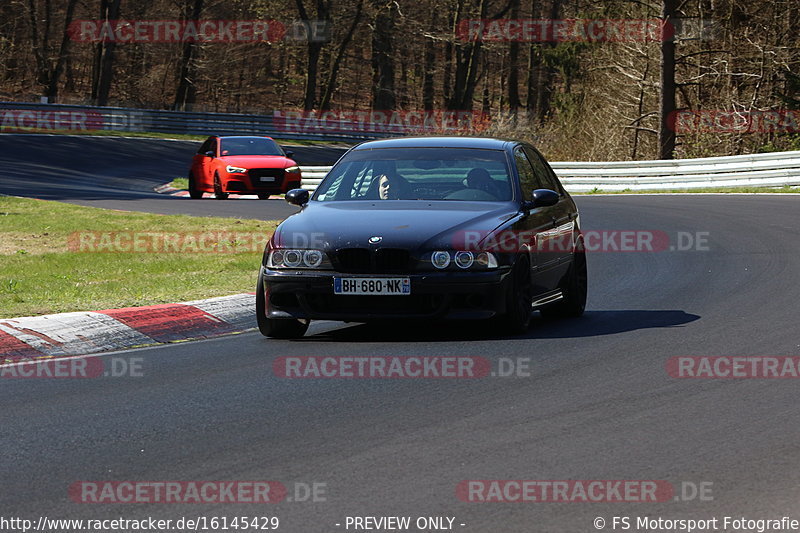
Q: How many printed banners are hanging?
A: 0